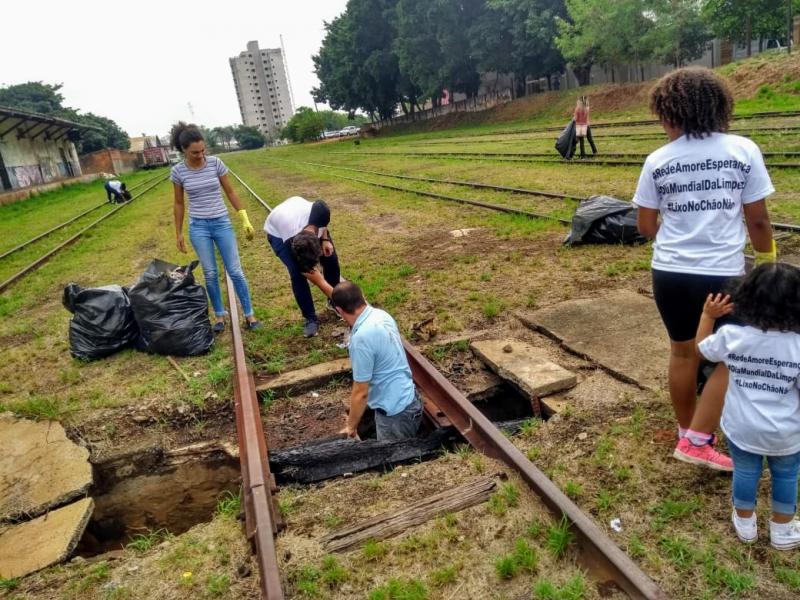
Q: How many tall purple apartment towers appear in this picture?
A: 0